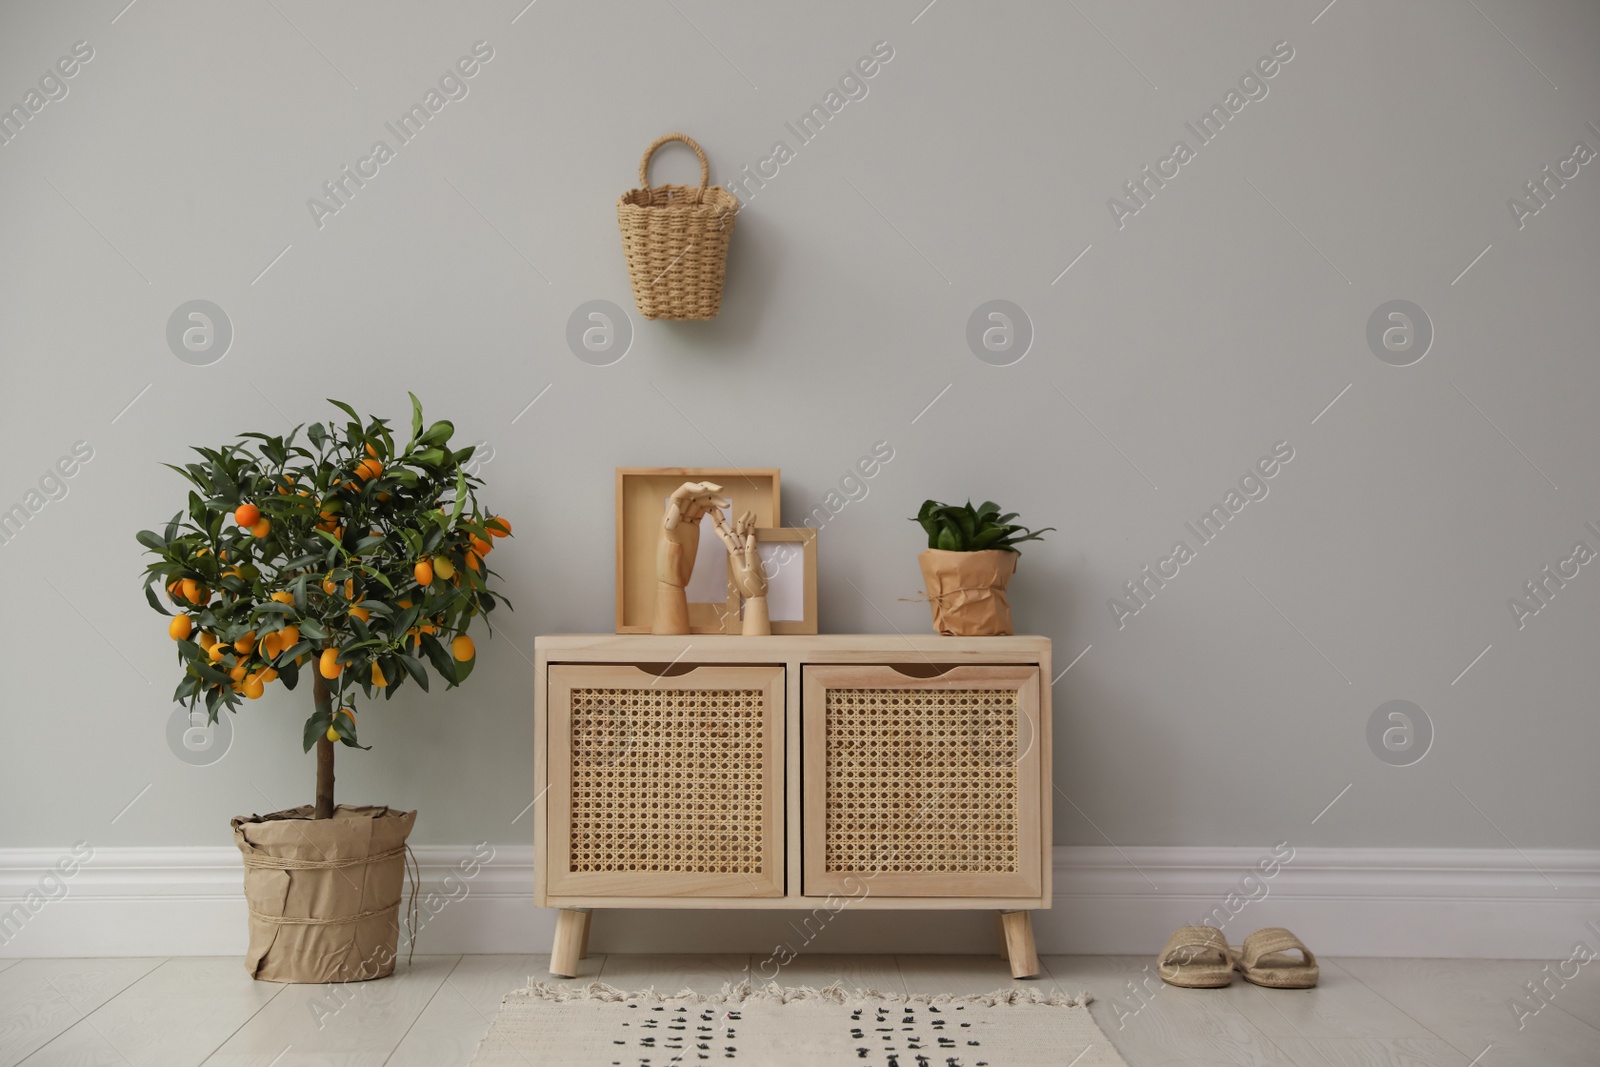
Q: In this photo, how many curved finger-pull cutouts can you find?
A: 2